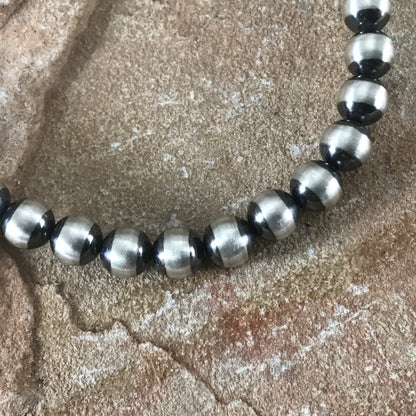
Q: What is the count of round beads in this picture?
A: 12